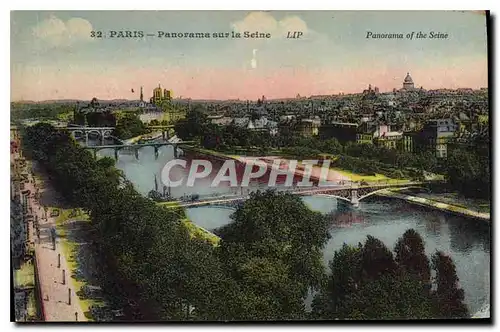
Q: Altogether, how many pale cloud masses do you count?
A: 2